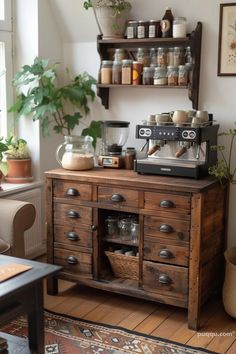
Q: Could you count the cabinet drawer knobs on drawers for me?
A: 9